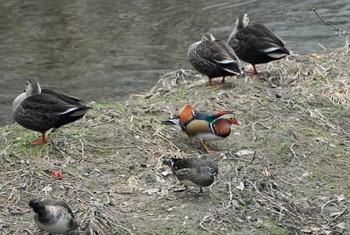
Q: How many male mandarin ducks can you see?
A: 1